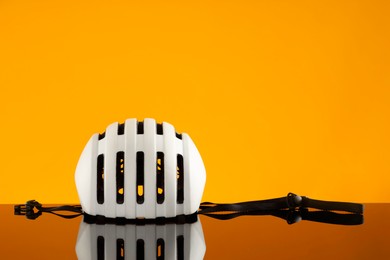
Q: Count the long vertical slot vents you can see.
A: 5